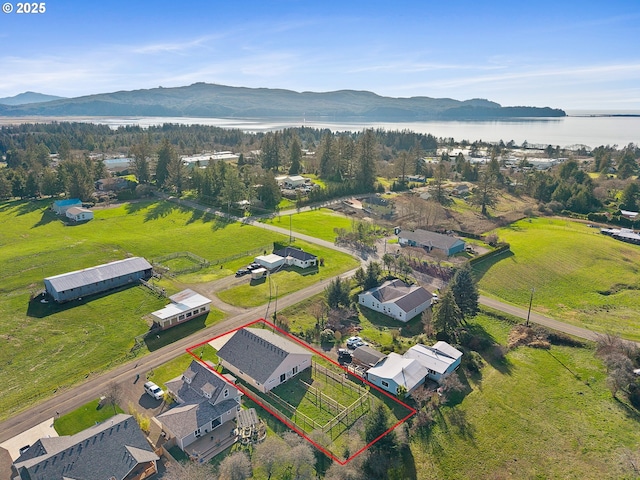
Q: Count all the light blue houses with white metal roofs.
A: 1